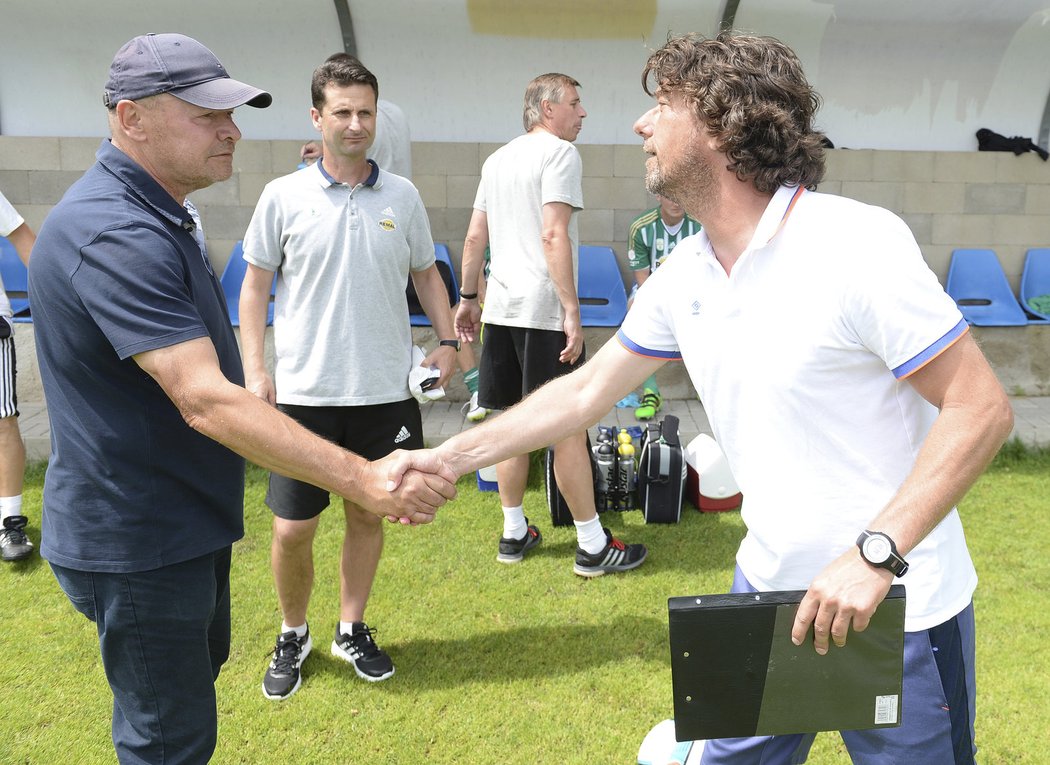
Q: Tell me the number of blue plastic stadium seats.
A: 6